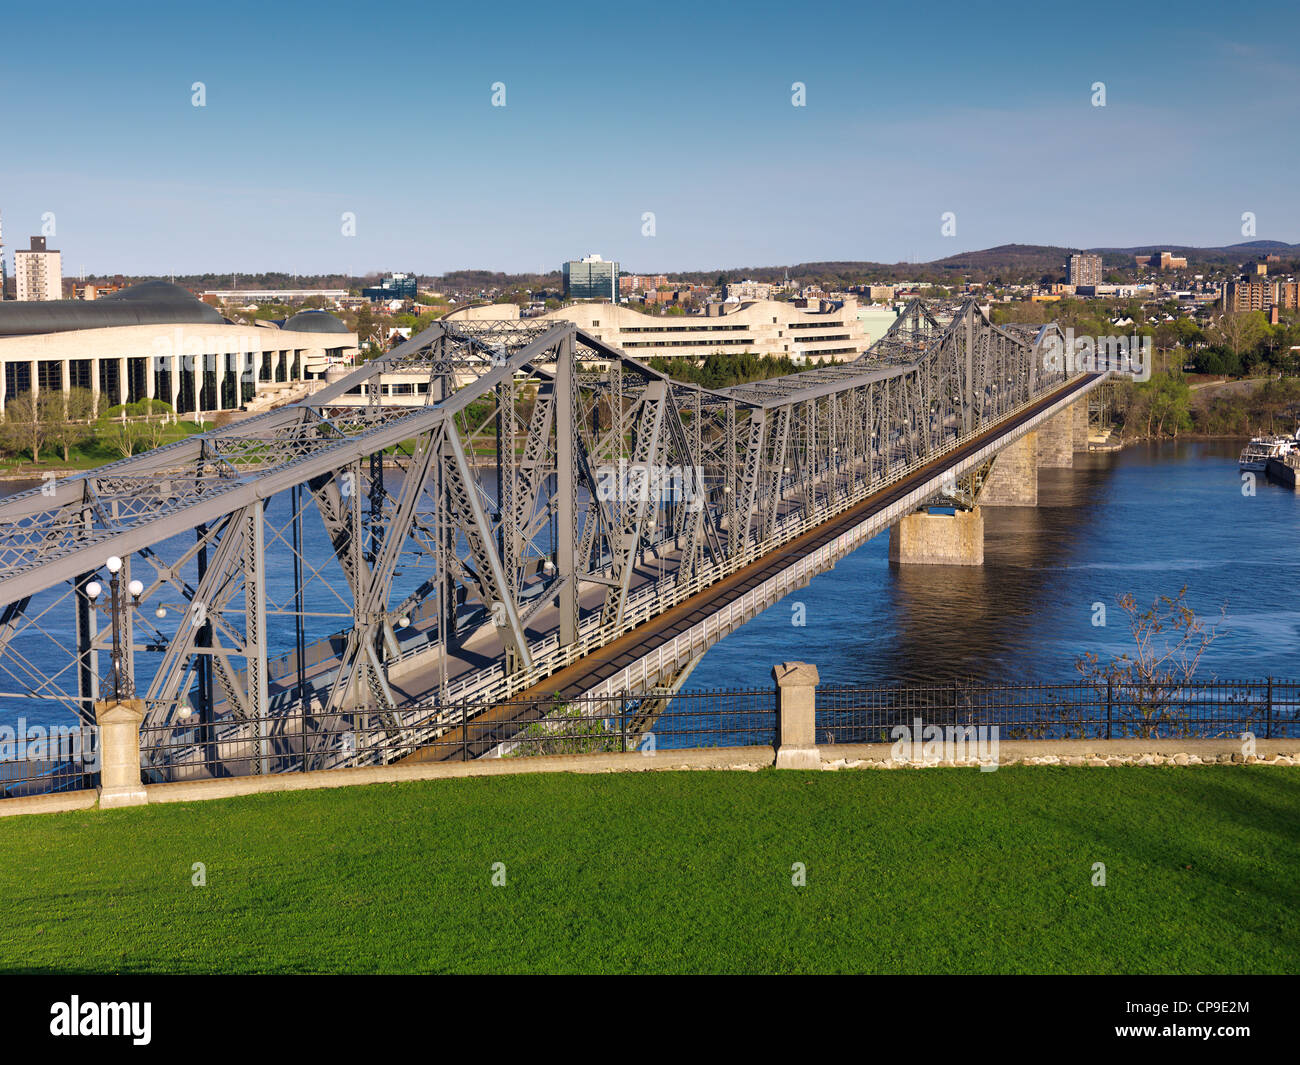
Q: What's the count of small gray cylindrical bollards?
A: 0